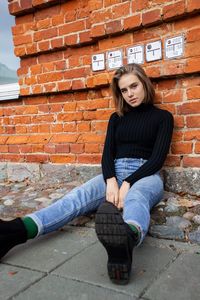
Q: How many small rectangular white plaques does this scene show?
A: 5